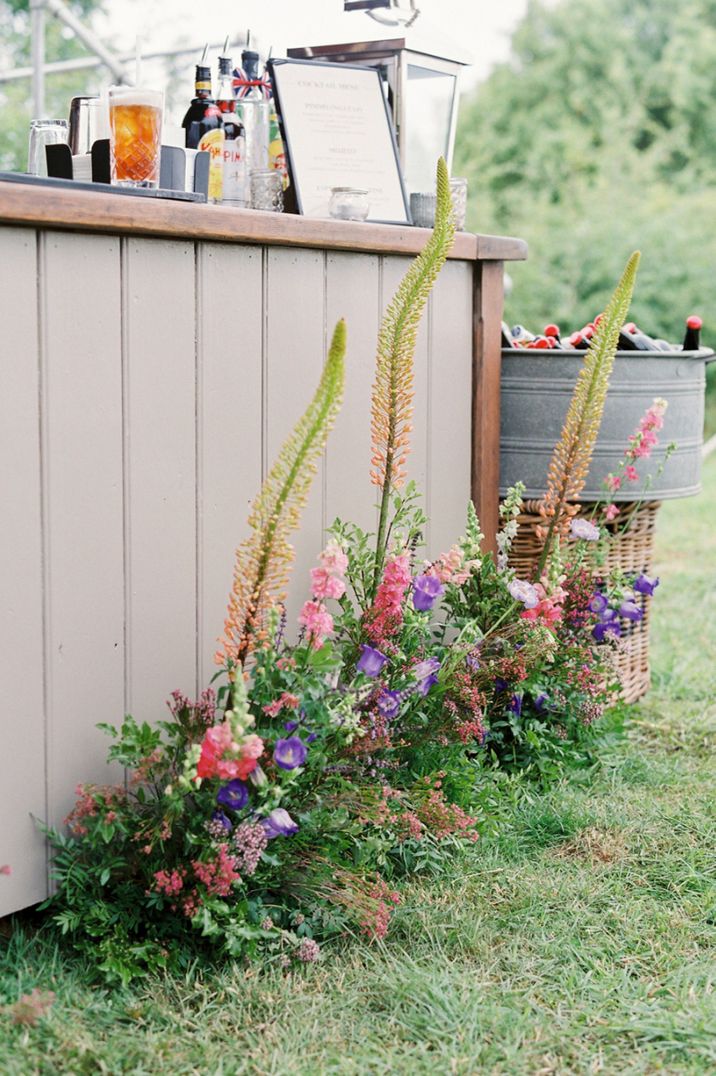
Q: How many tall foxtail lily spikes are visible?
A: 3